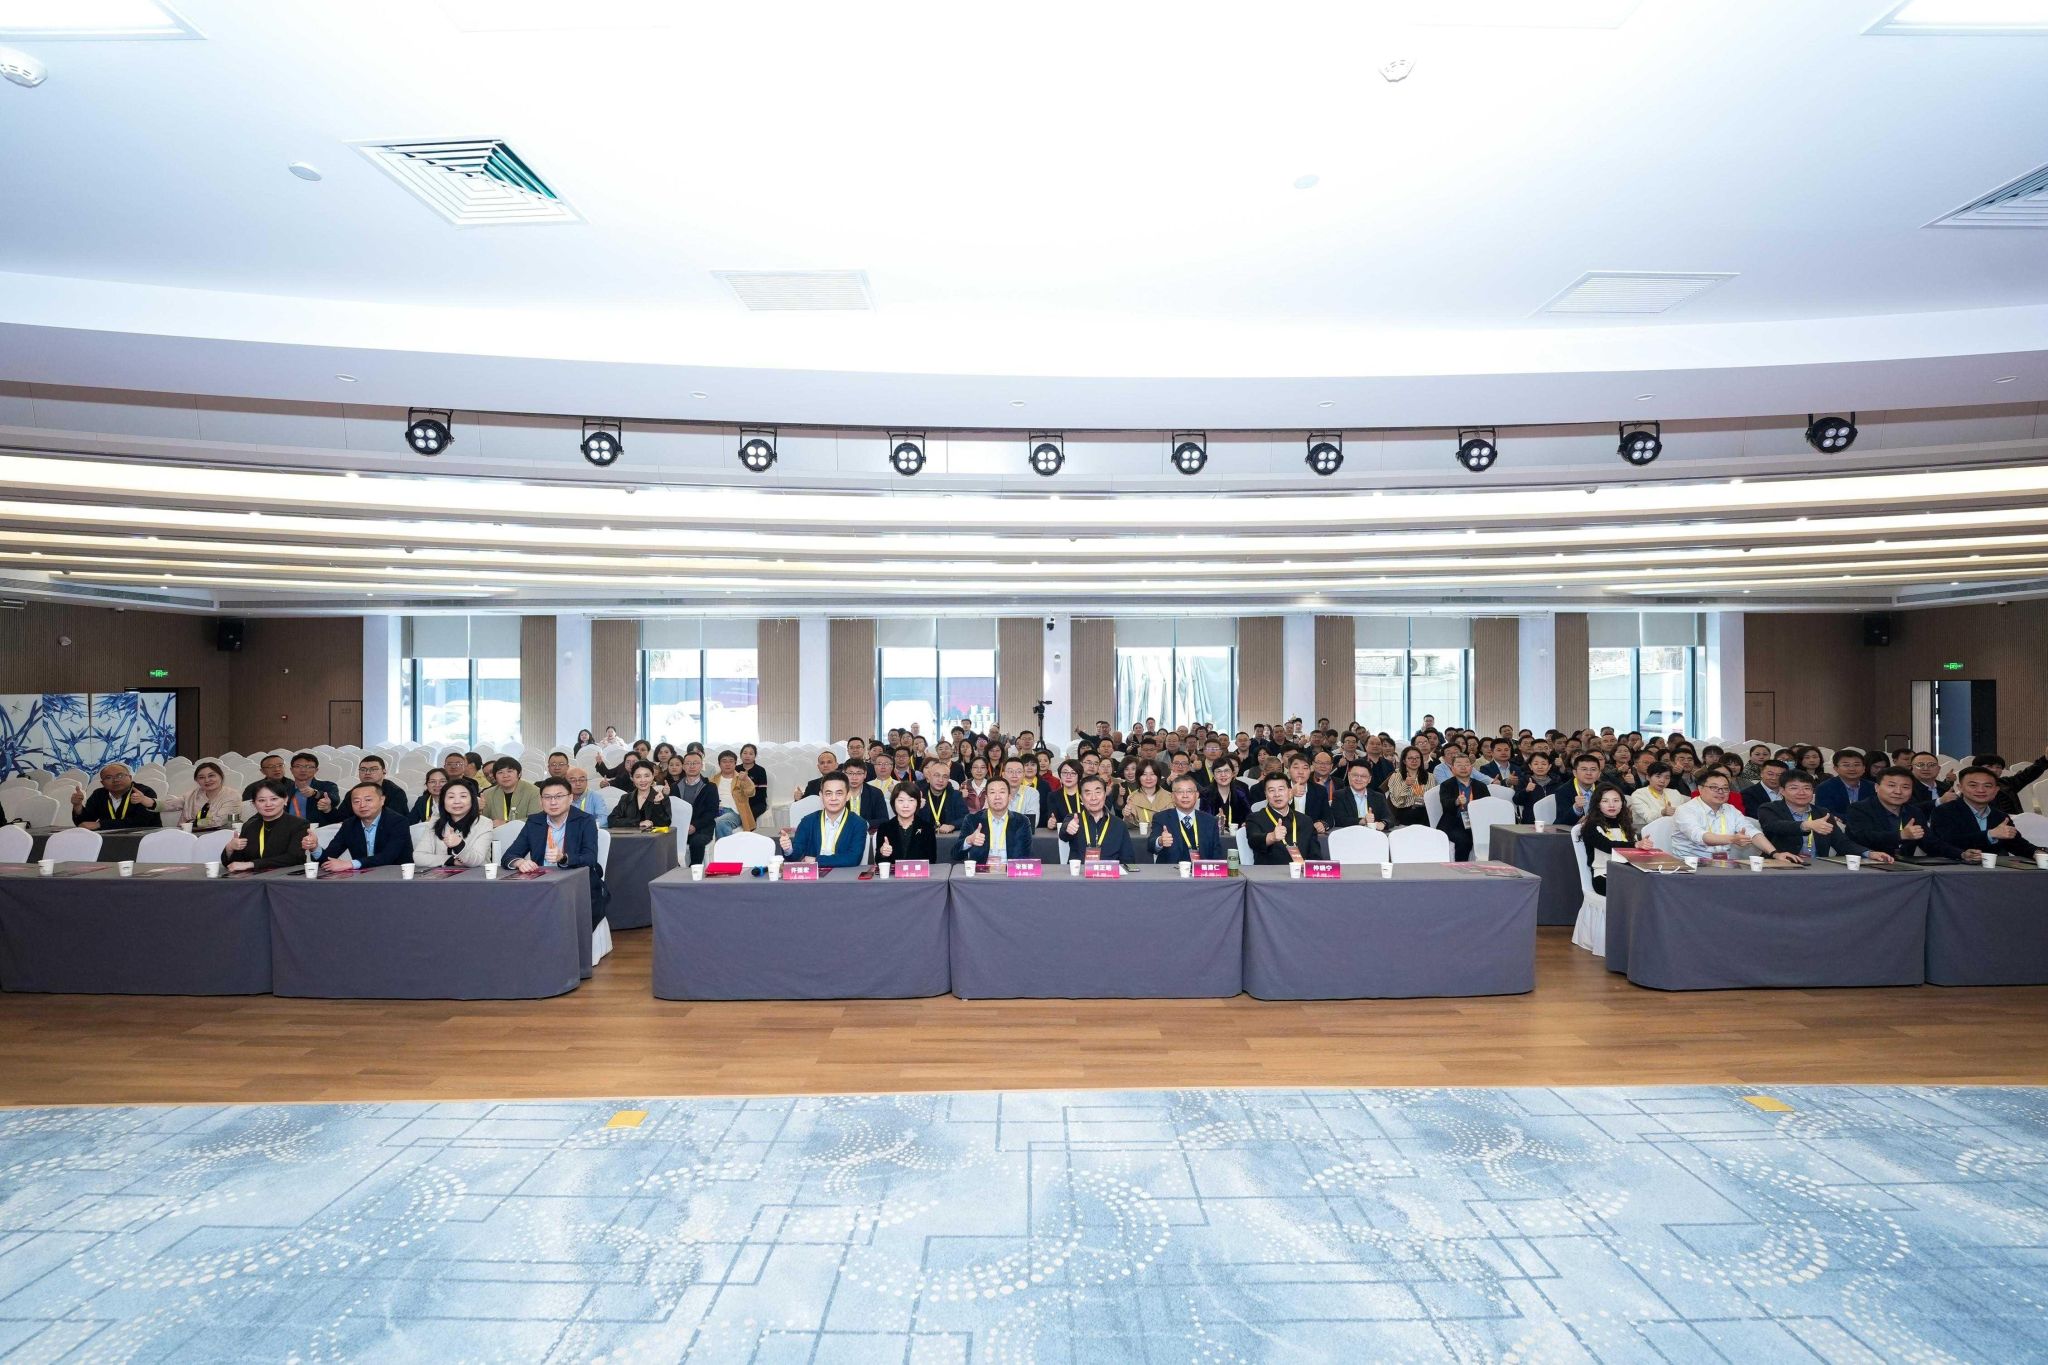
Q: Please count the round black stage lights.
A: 10